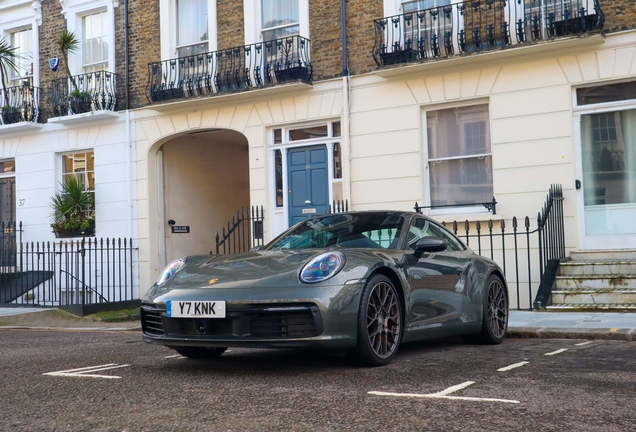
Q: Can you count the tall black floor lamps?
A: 0